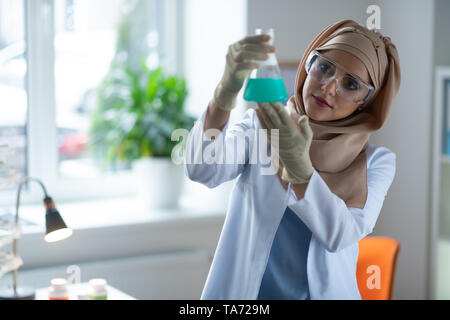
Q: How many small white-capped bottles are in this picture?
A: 2